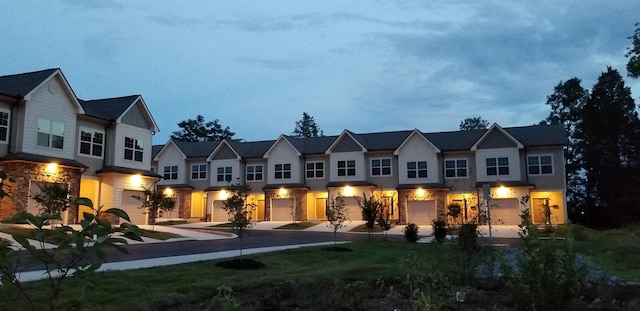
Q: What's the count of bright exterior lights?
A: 8